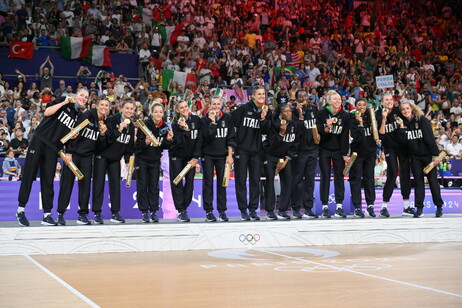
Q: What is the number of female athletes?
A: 13